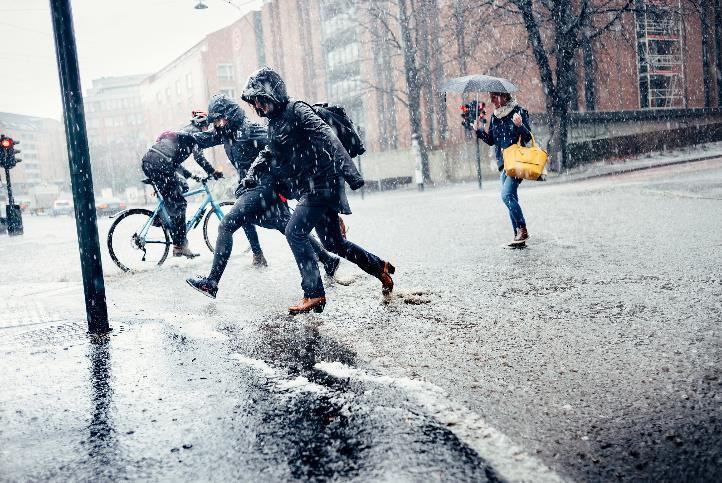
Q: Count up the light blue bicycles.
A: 1